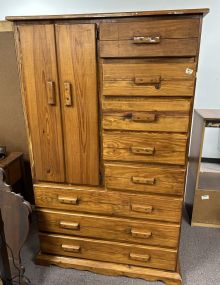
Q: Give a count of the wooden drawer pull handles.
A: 11